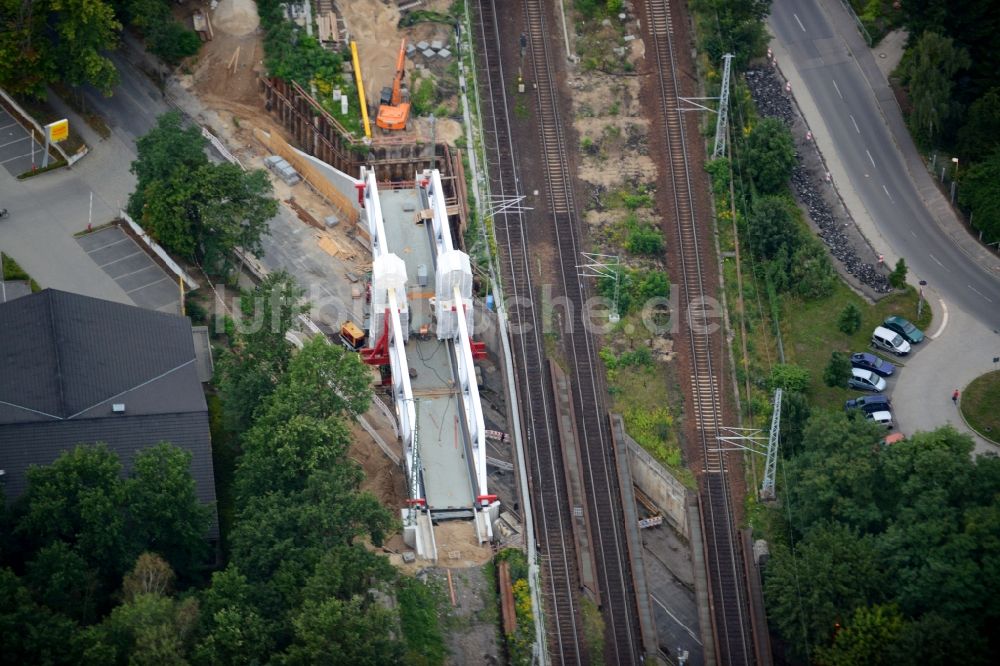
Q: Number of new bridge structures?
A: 1